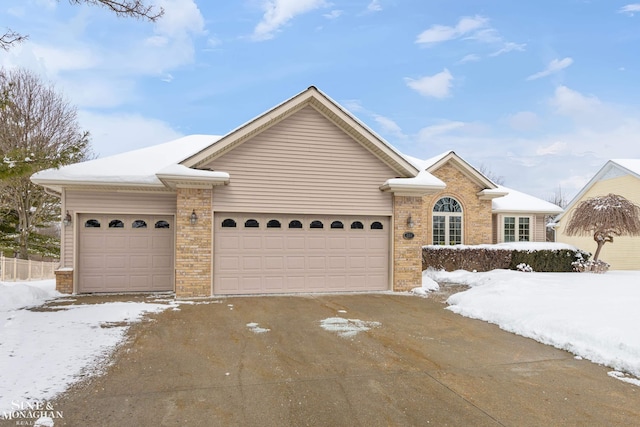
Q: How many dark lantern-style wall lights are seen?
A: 3